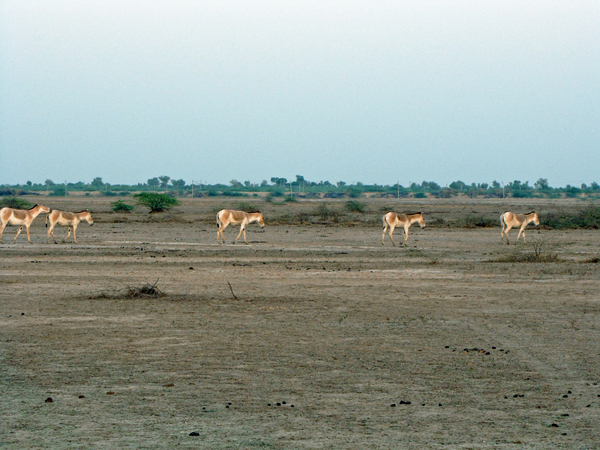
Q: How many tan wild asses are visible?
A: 5